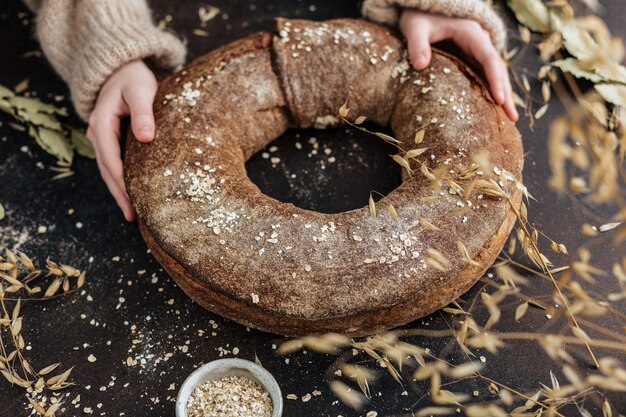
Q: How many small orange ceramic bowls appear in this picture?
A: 0